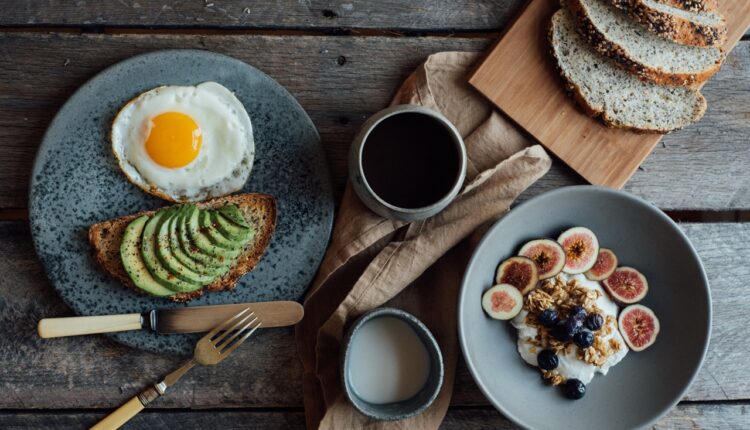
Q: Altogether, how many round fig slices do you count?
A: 7